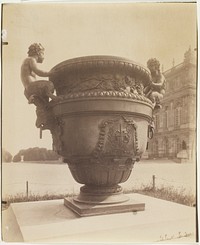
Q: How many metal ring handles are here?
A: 2